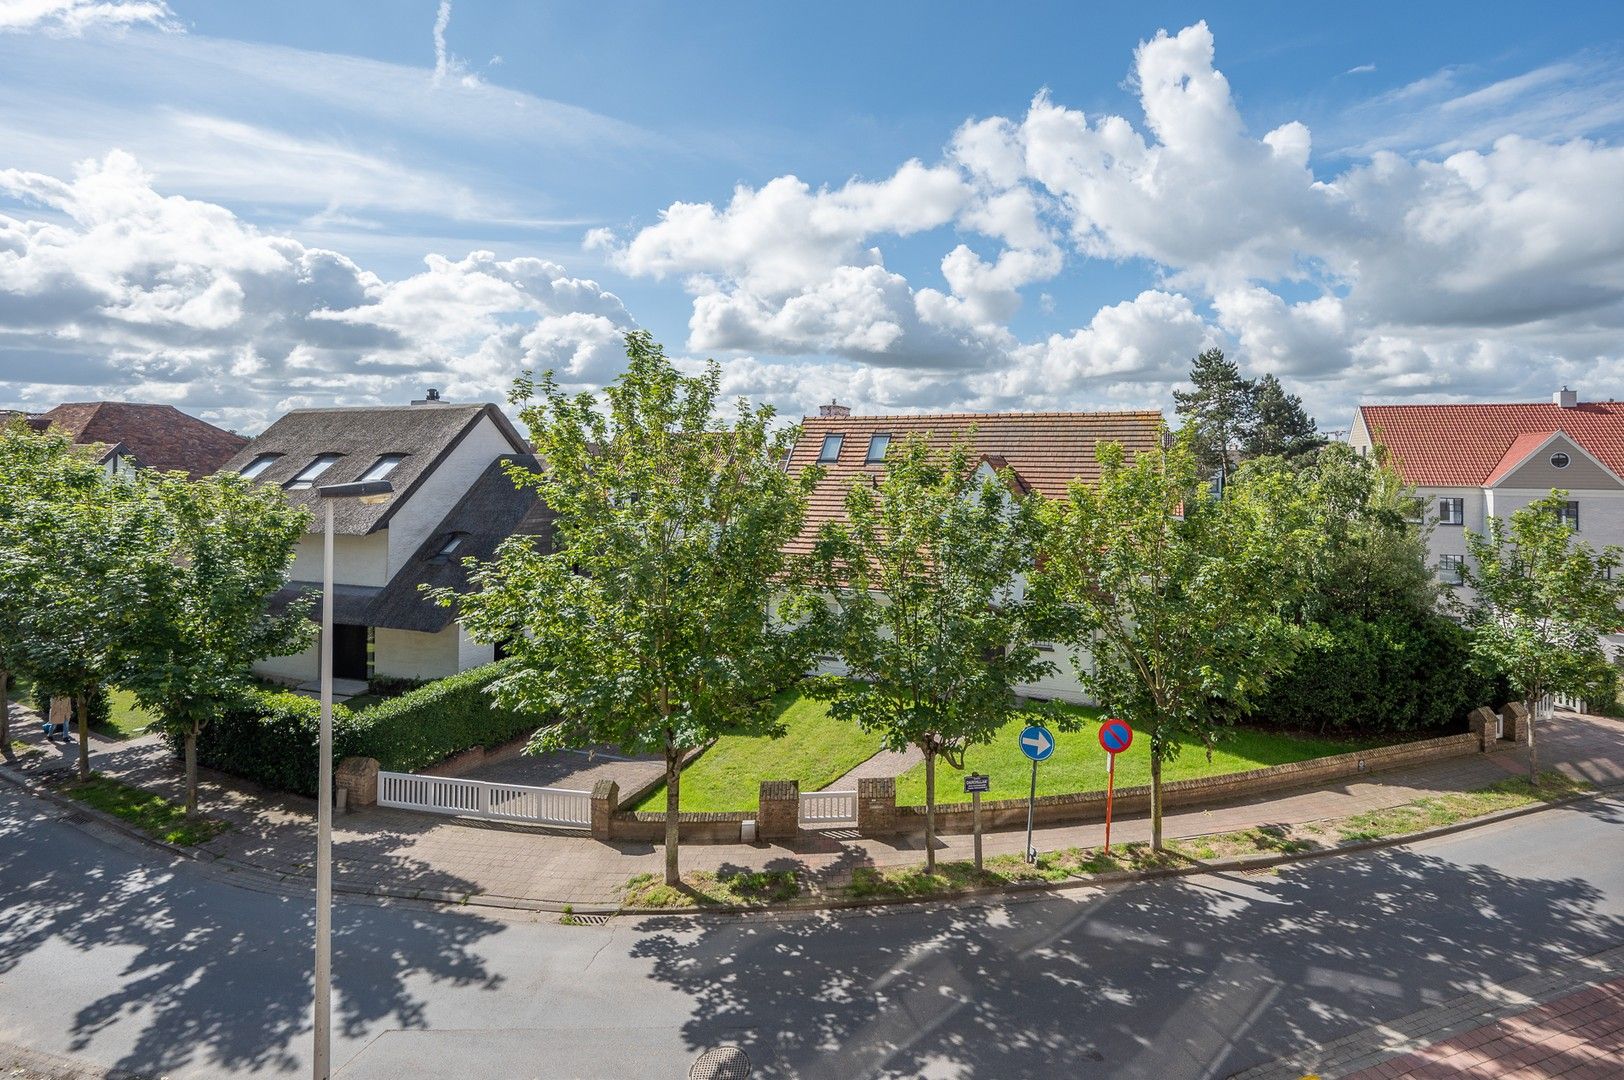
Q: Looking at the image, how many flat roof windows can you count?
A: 6